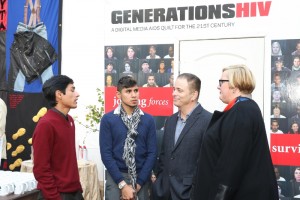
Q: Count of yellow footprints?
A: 6